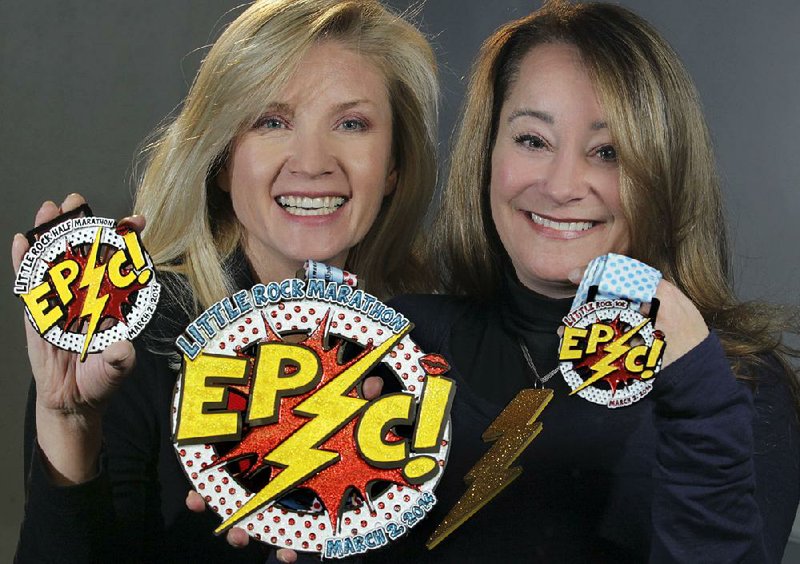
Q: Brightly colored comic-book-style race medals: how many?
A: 3